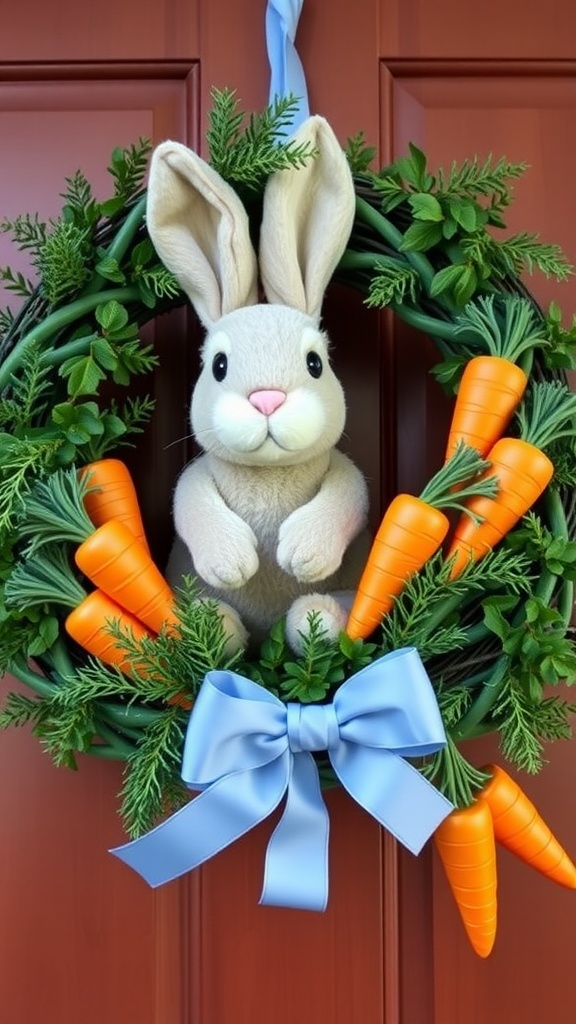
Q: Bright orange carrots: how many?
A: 8